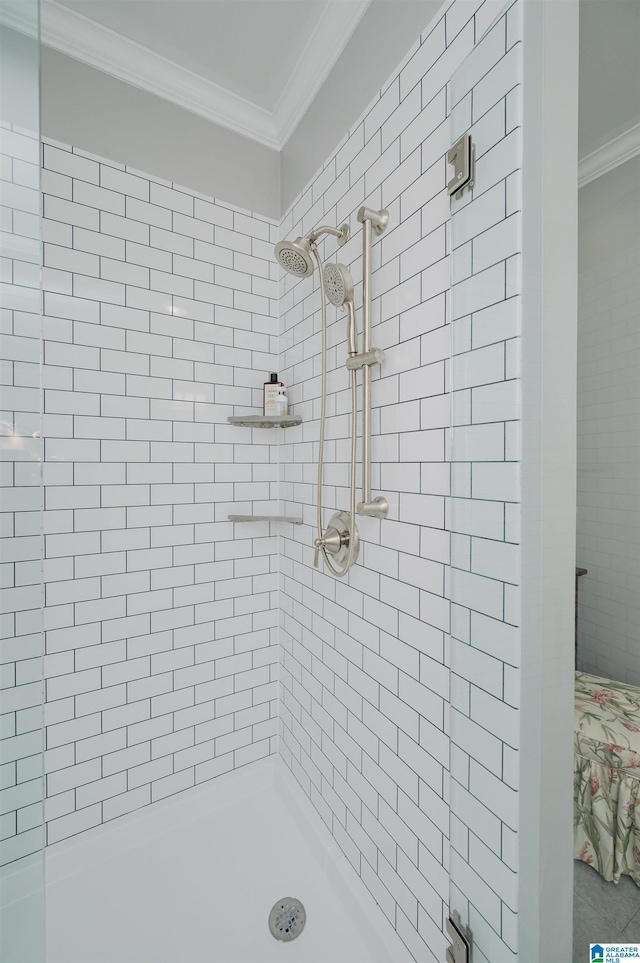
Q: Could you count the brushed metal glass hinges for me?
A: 2